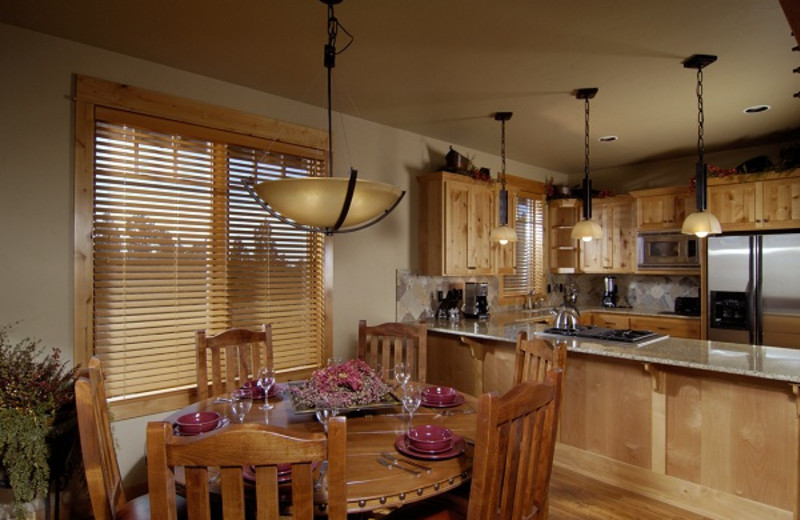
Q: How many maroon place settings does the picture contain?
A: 5